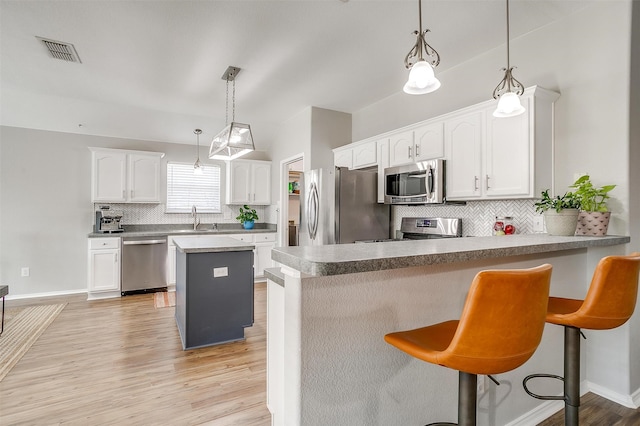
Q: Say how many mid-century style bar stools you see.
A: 2